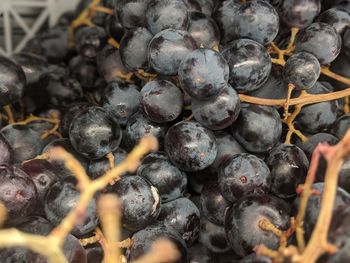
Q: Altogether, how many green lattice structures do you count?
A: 0